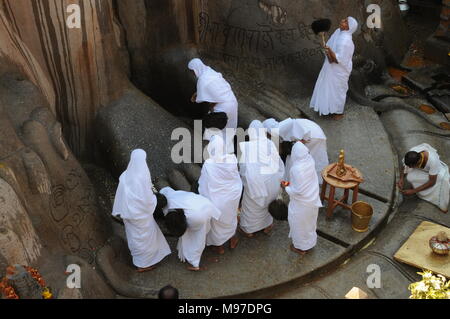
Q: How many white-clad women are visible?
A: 8